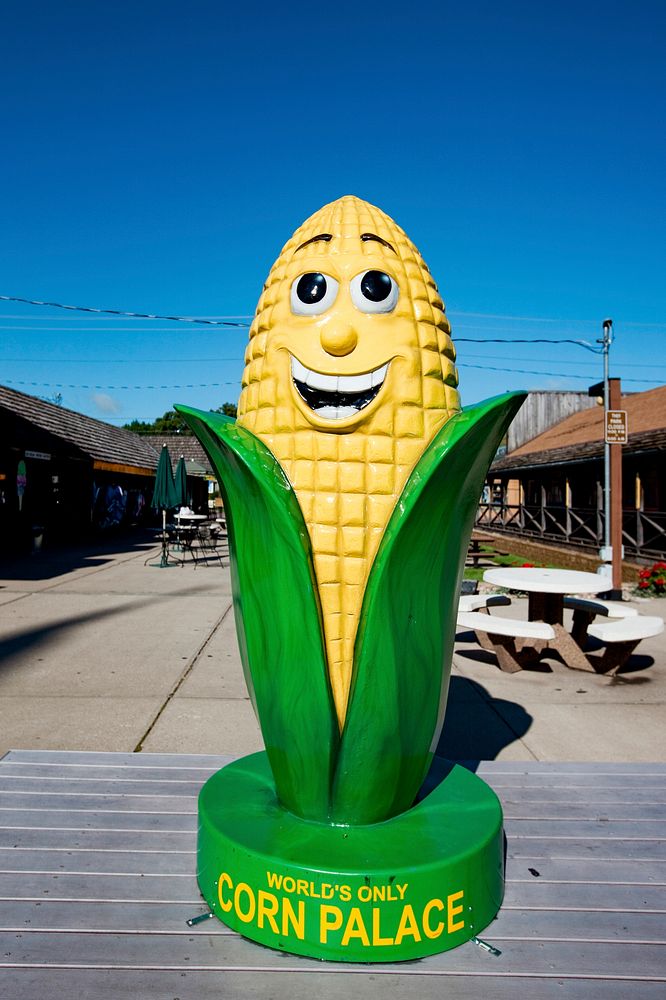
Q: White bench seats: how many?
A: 4